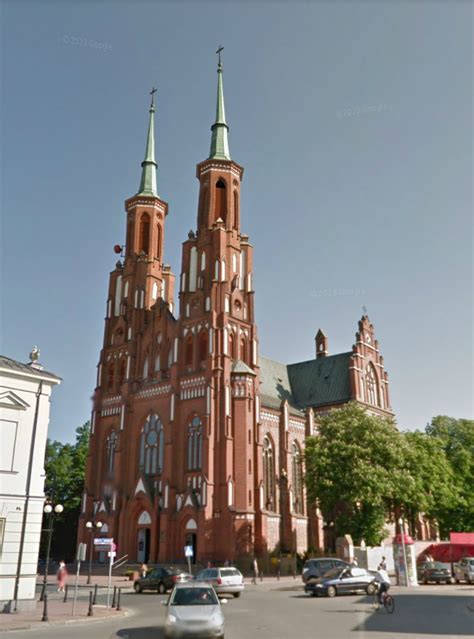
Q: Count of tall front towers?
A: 2